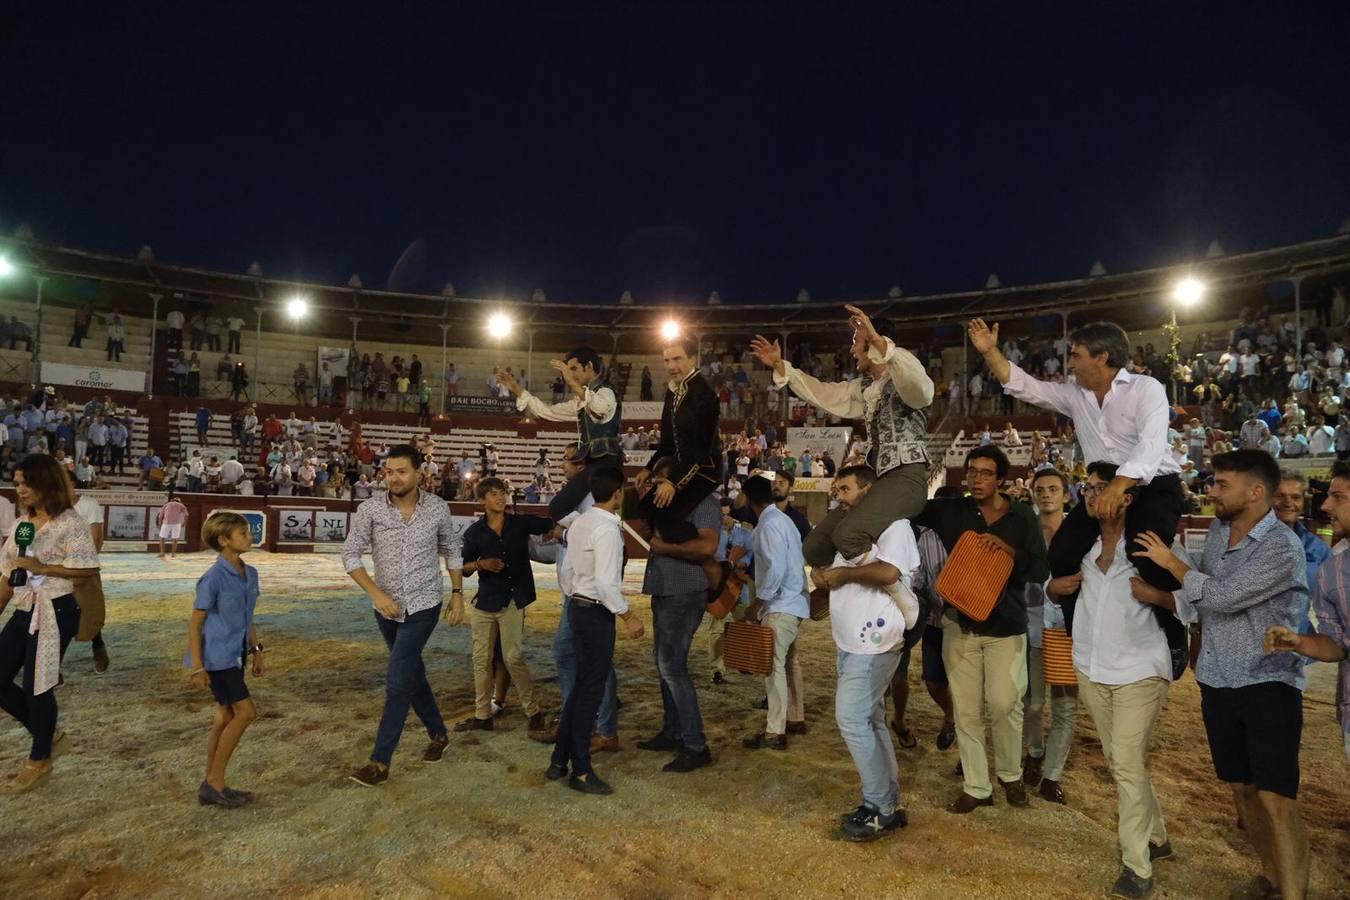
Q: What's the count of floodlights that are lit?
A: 5